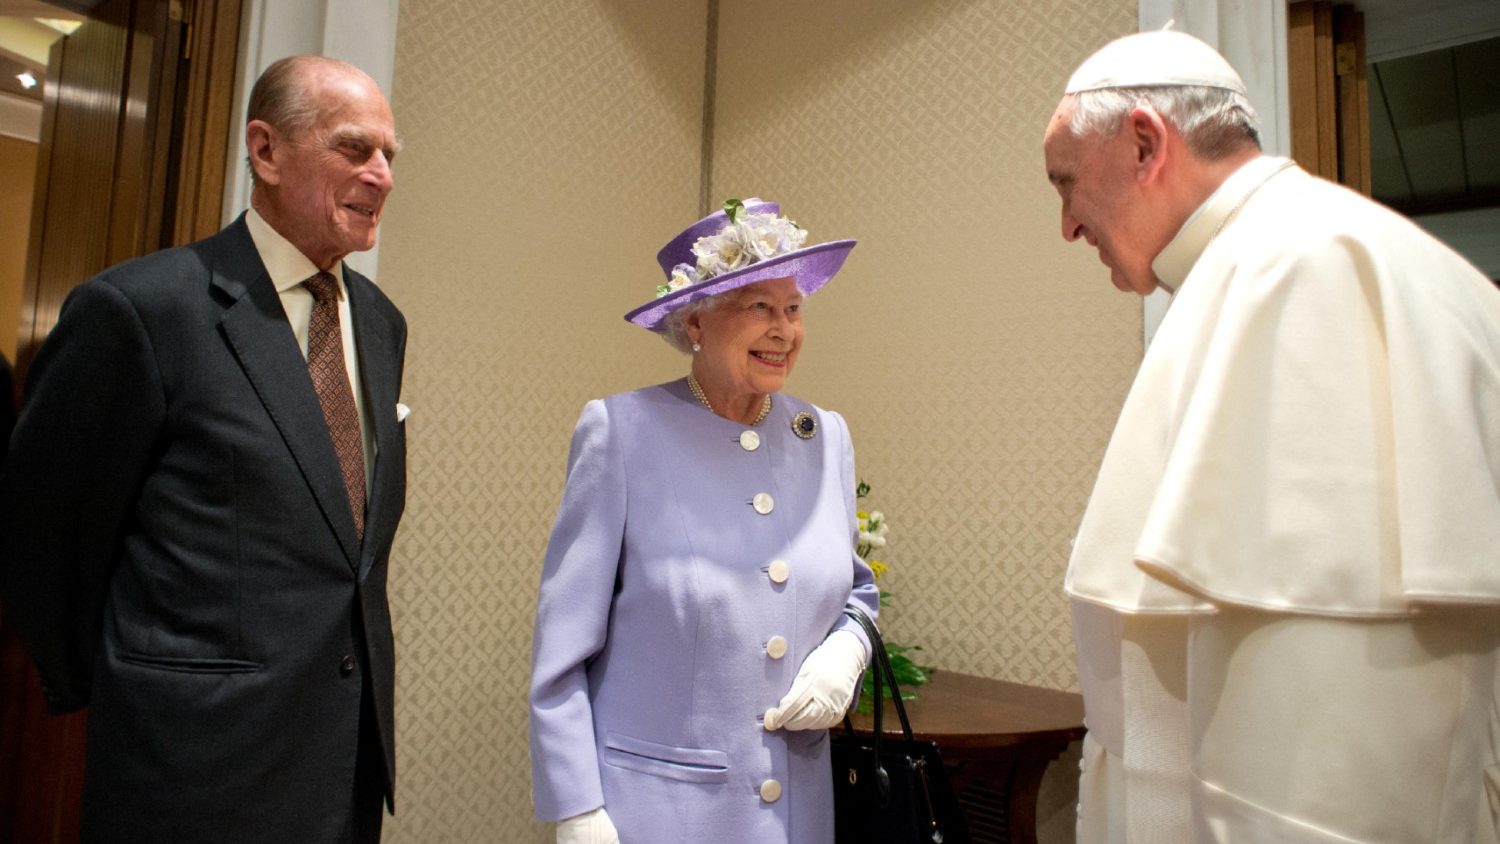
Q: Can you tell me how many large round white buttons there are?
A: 6